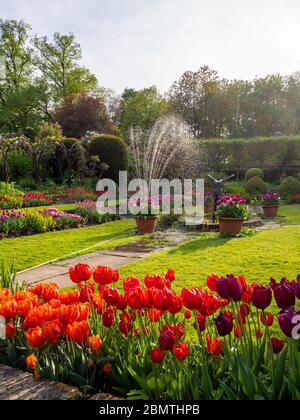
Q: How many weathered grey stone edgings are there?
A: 1